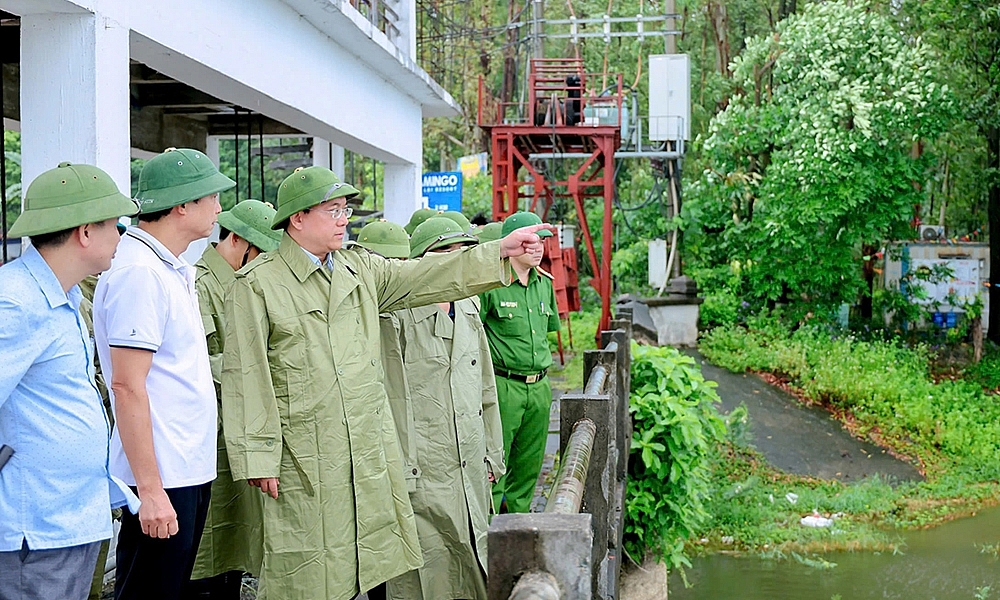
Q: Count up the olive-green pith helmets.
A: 10